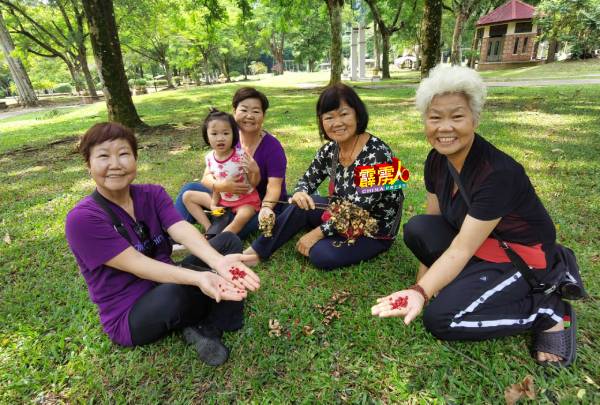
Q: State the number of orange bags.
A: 0